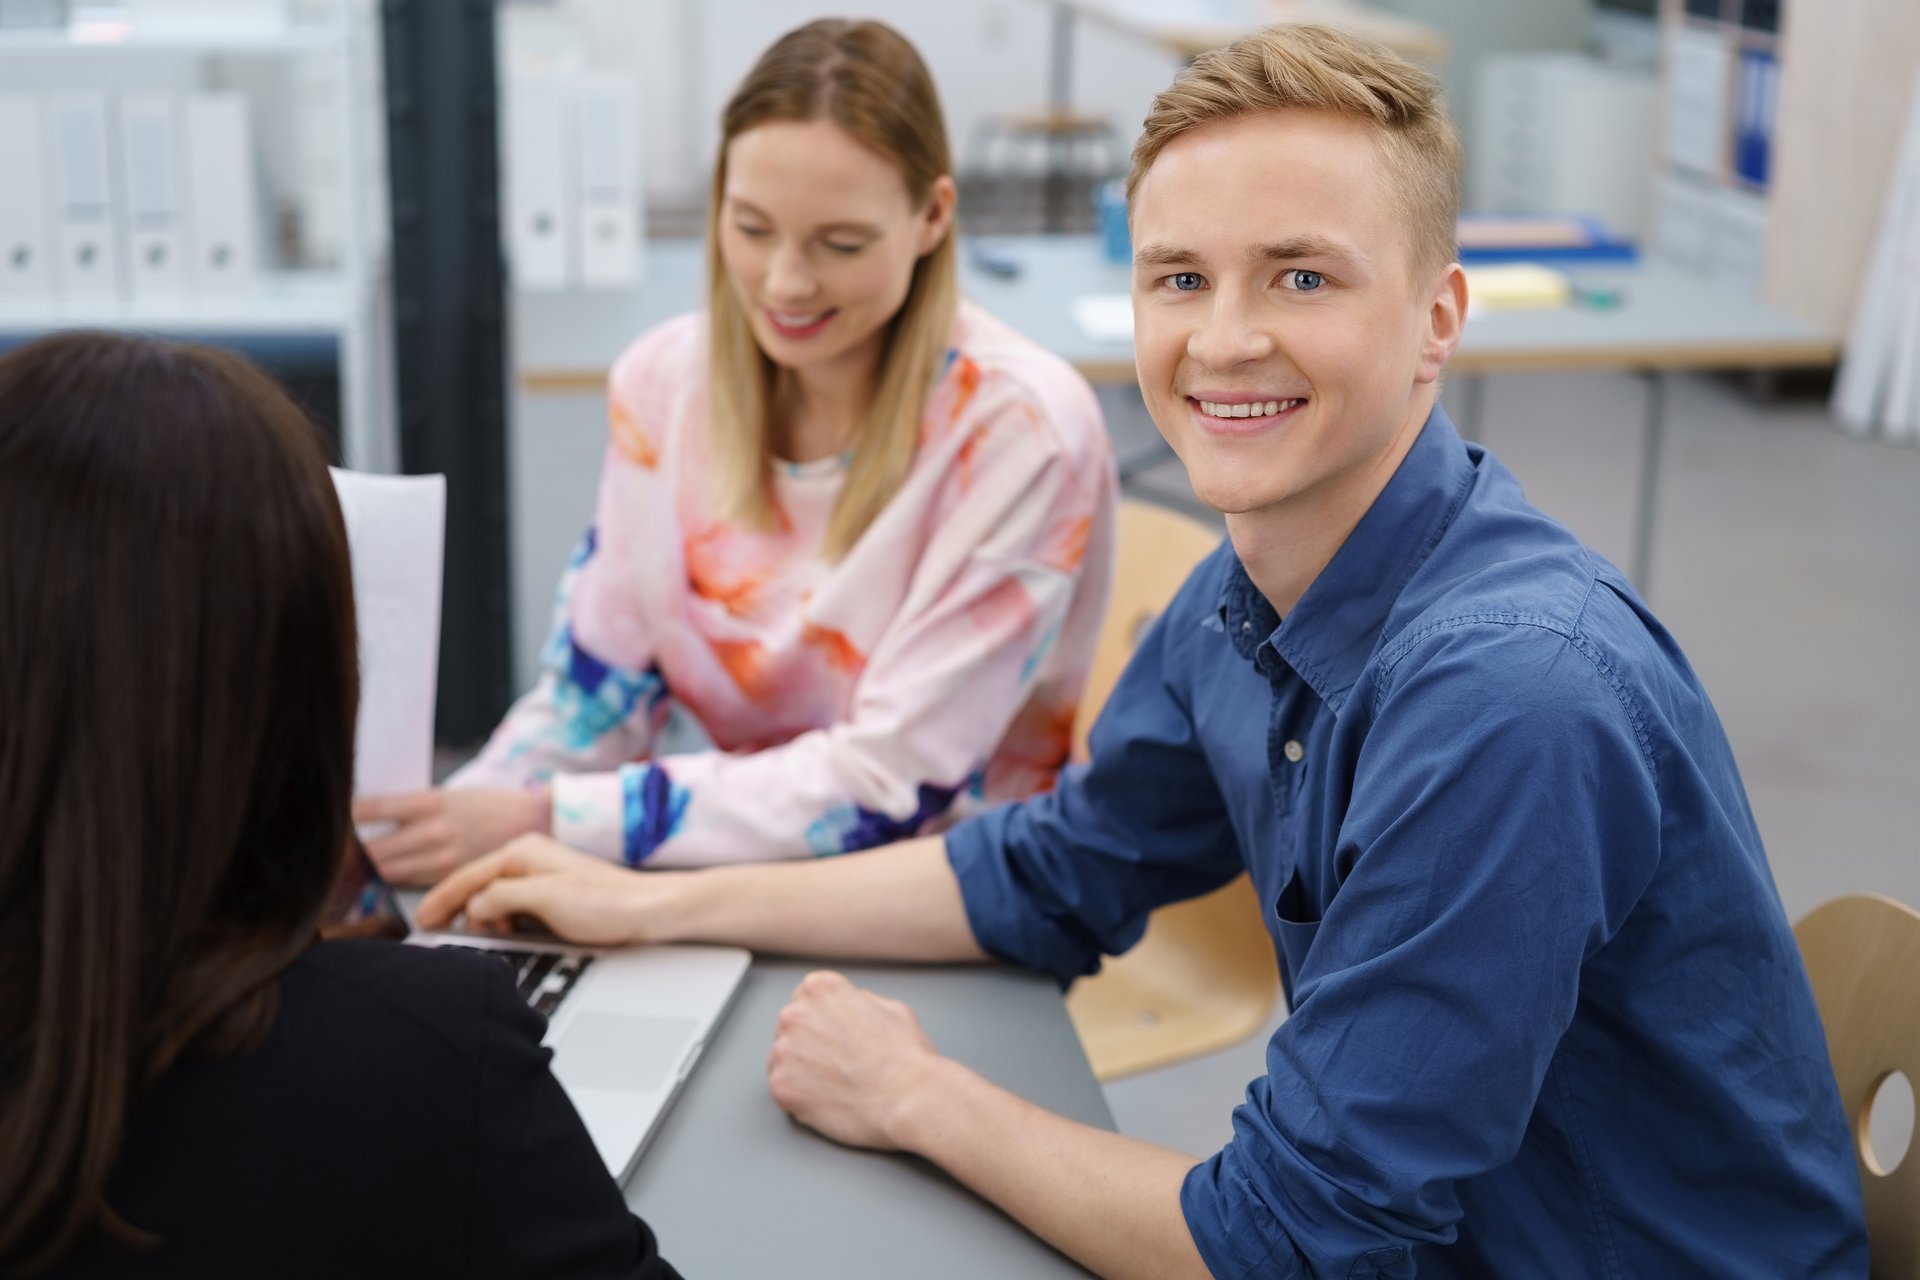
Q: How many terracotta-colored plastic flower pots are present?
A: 0